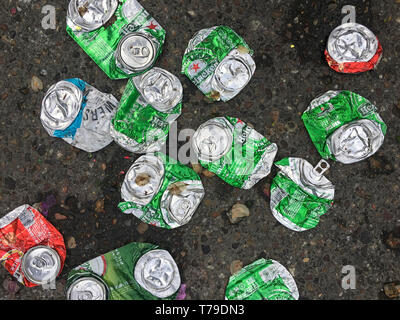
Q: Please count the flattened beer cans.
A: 12